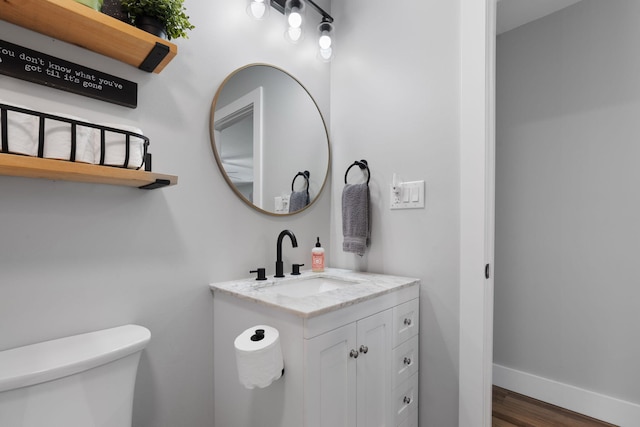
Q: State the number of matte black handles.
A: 2